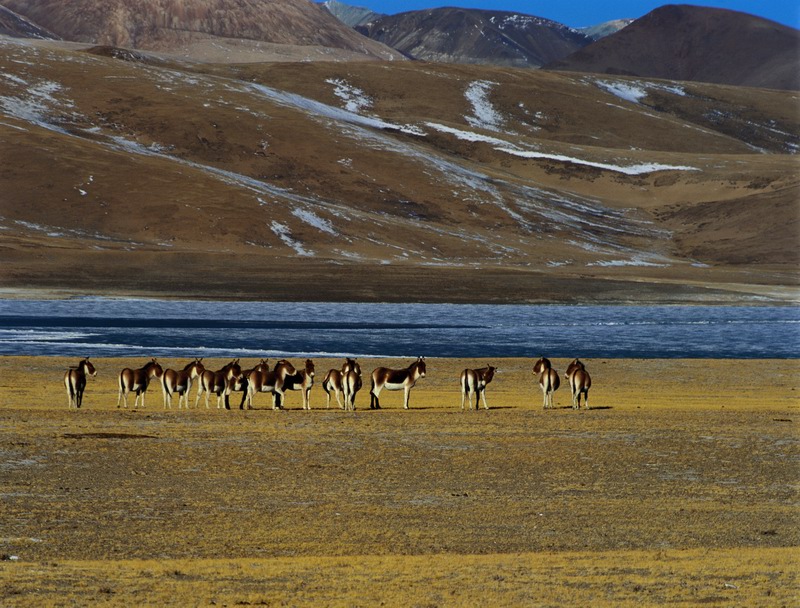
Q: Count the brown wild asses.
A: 13